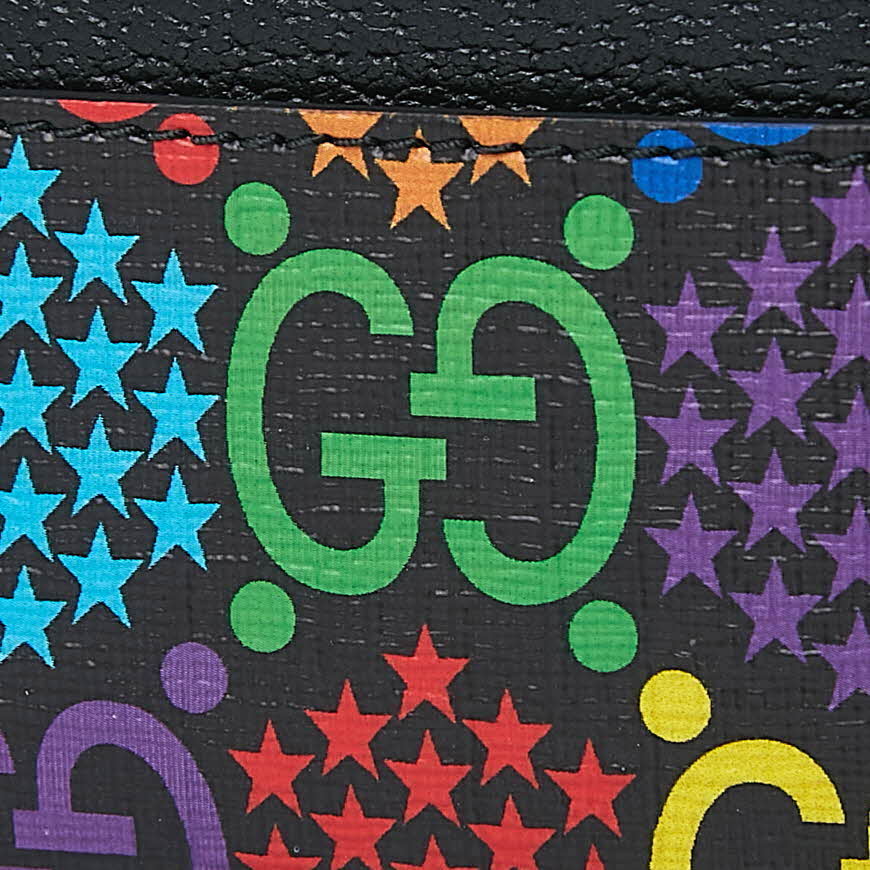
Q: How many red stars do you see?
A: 11